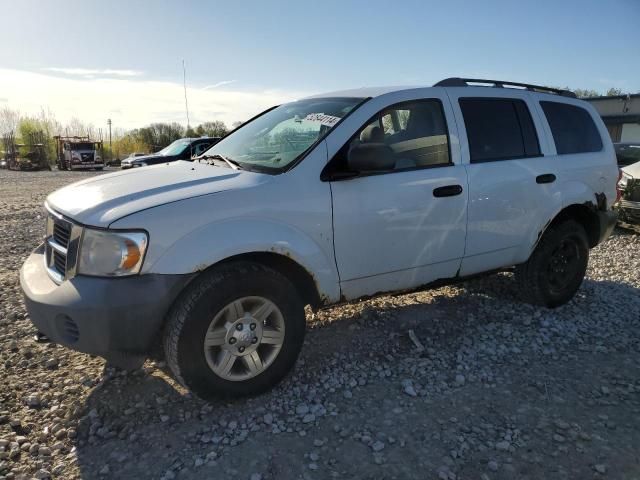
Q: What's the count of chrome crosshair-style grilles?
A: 1